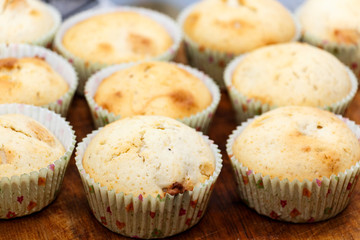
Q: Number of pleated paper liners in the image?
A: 10